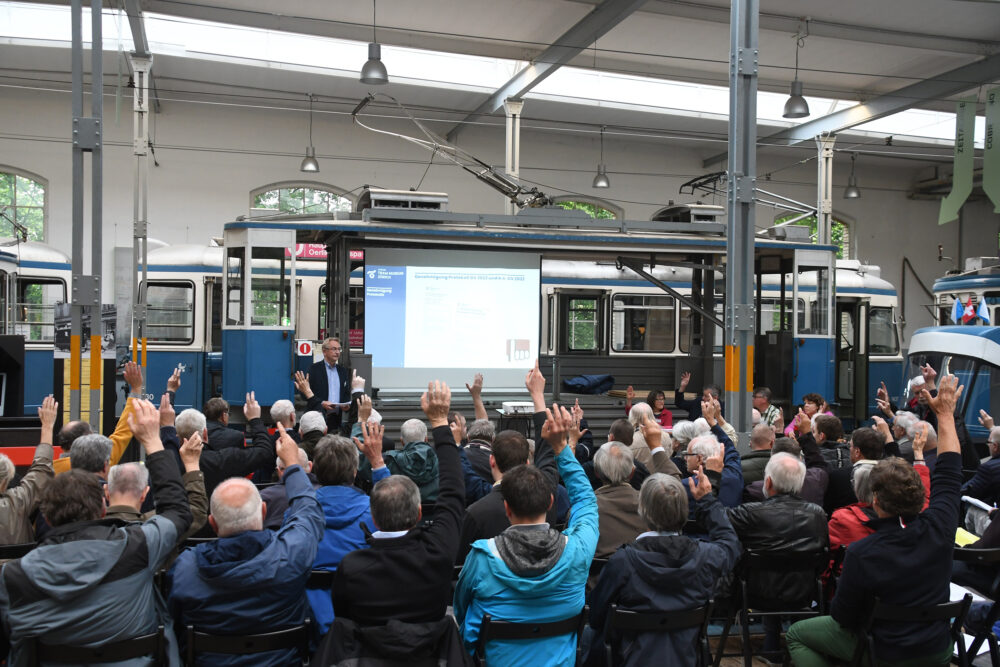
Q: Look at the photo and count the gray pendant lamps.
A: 5